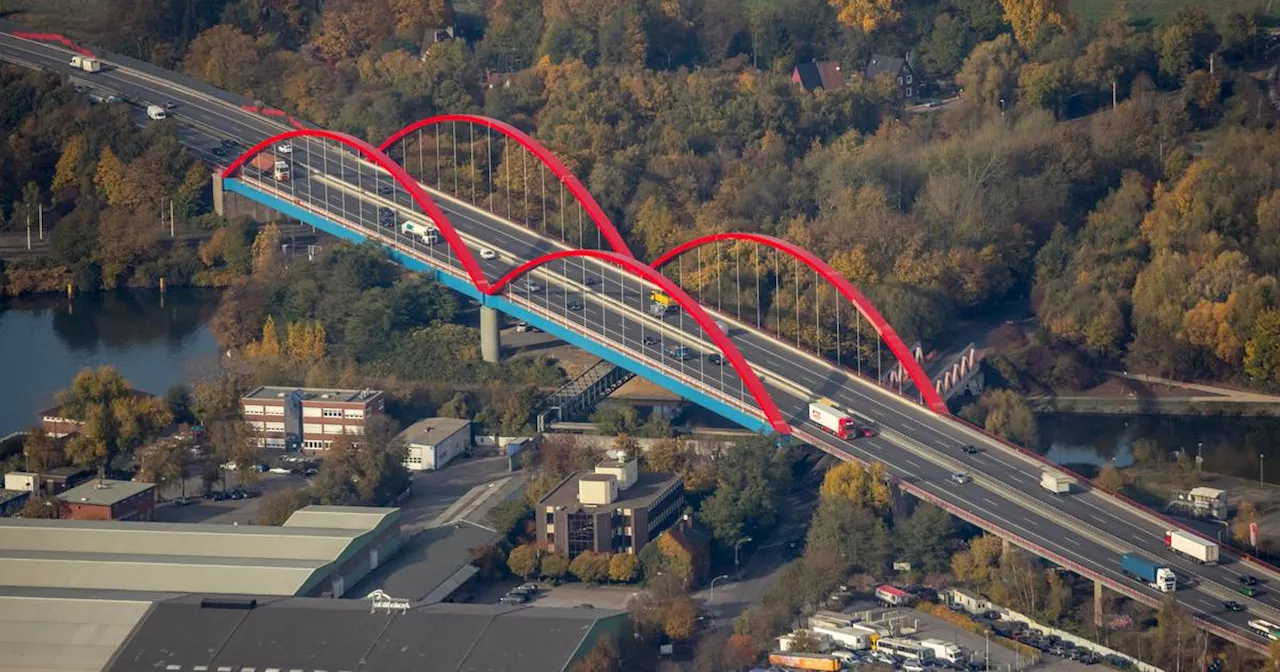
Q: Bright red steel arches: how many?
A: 4